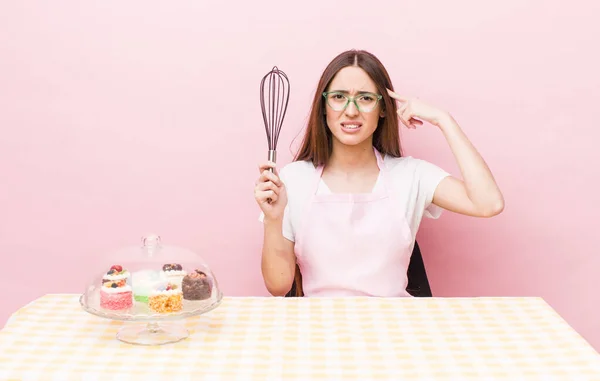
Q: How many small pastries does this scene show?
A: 6